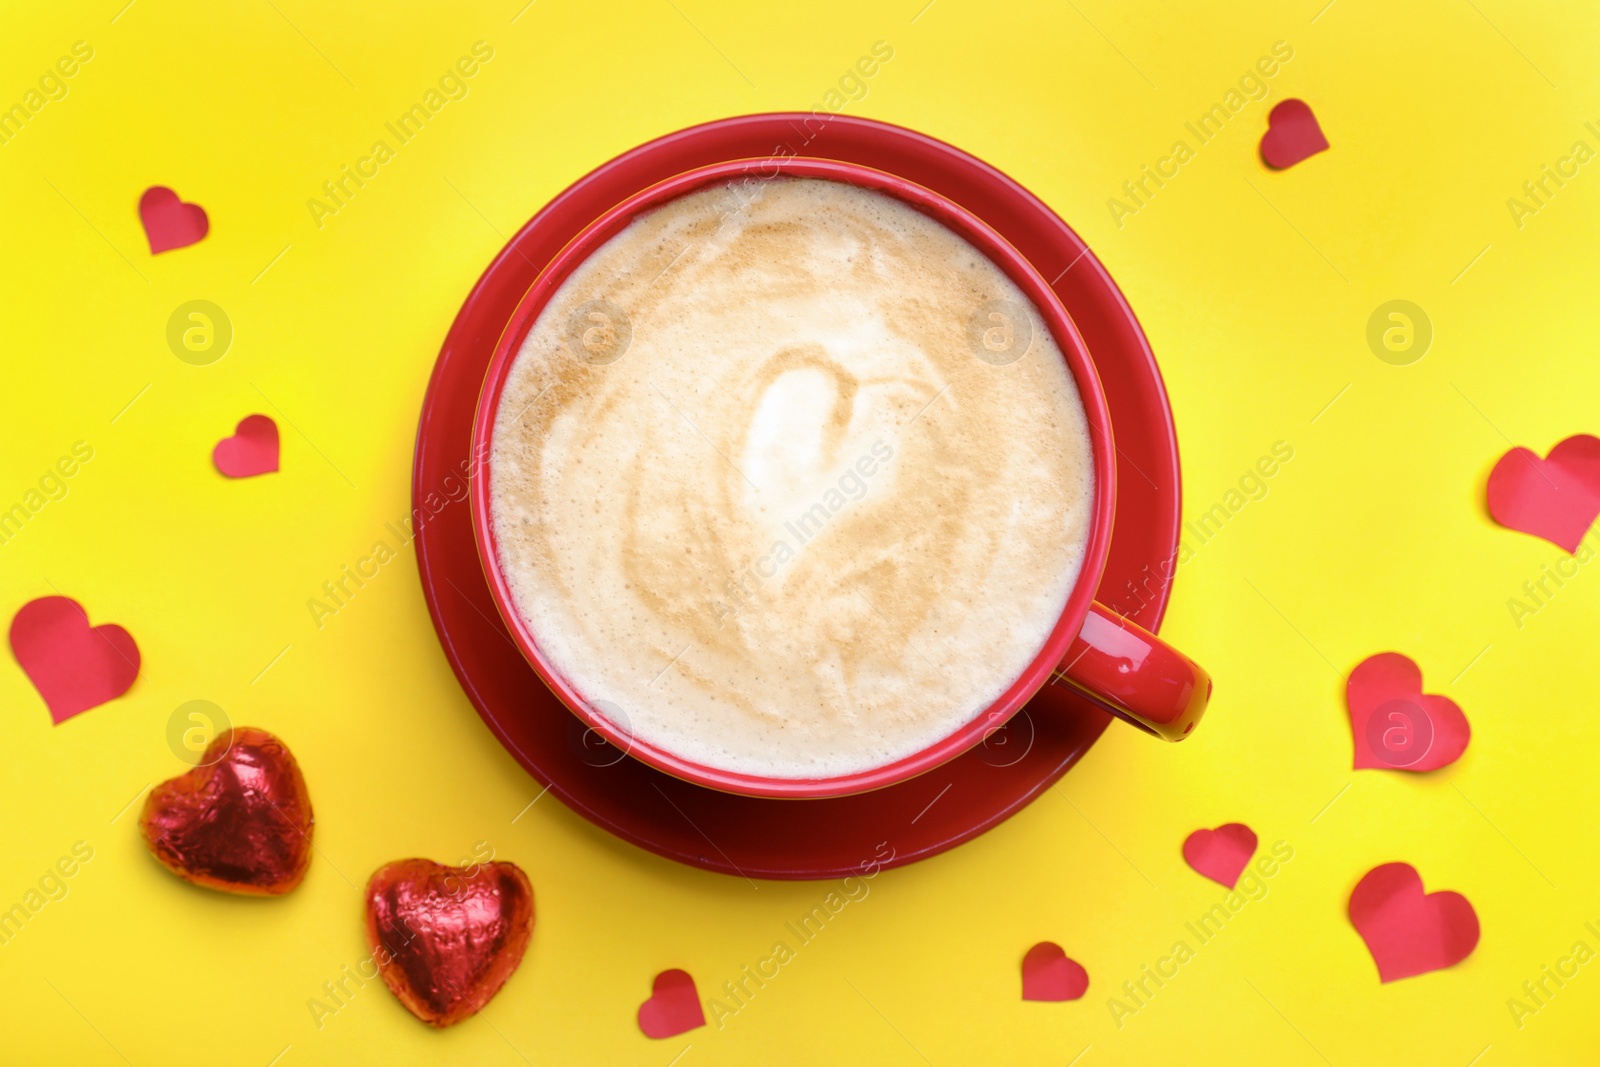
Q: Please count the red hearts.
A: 12